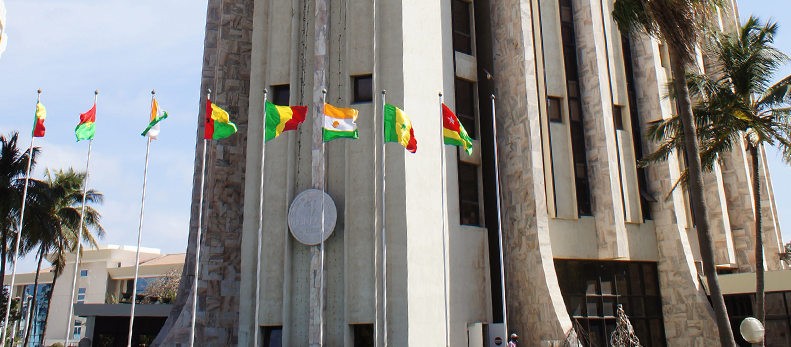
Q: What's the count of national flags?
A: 8